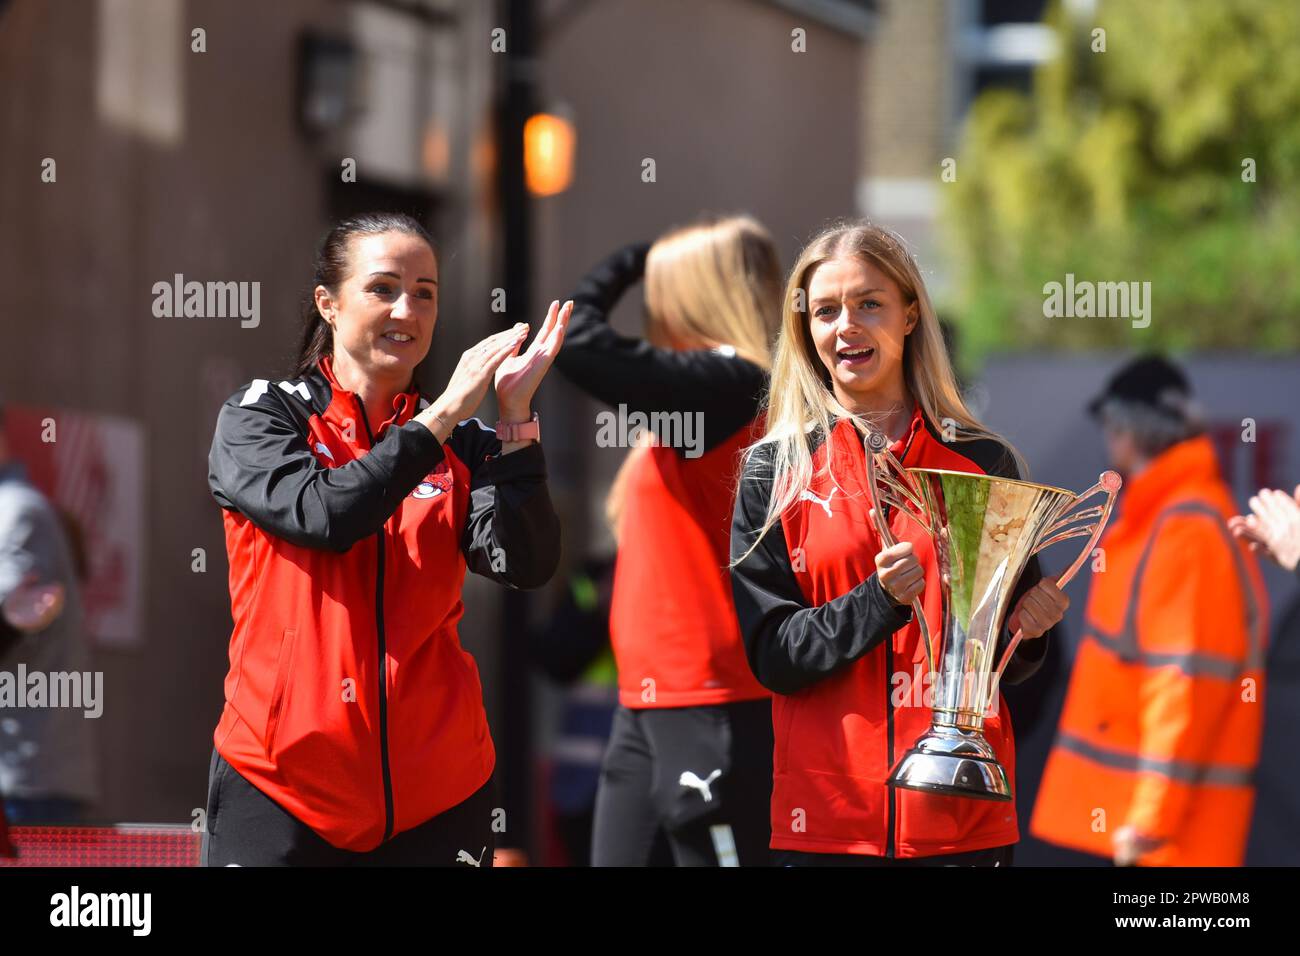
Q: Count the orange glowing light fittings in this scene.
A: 1